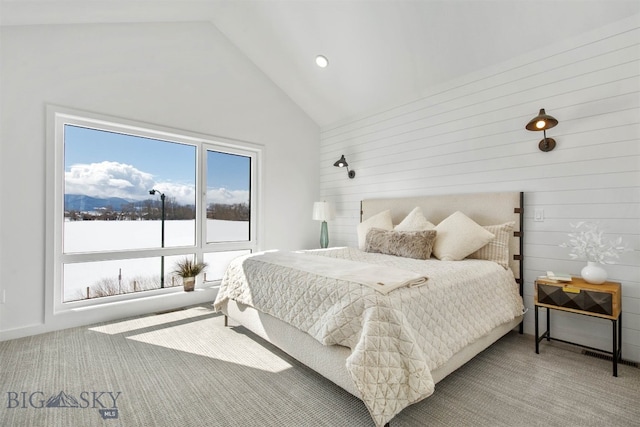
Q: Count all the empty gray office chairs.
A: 0